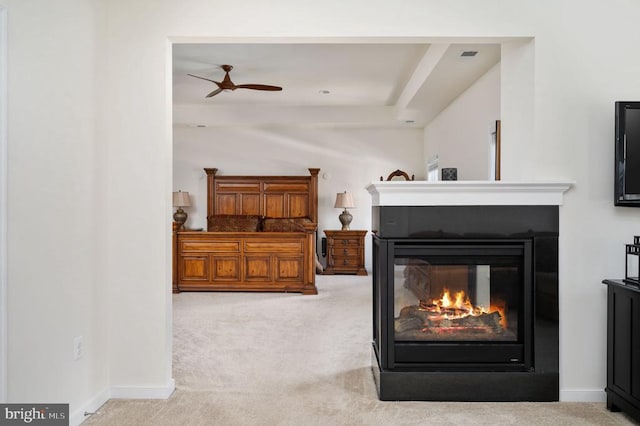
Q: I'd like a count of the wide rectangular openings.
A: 1